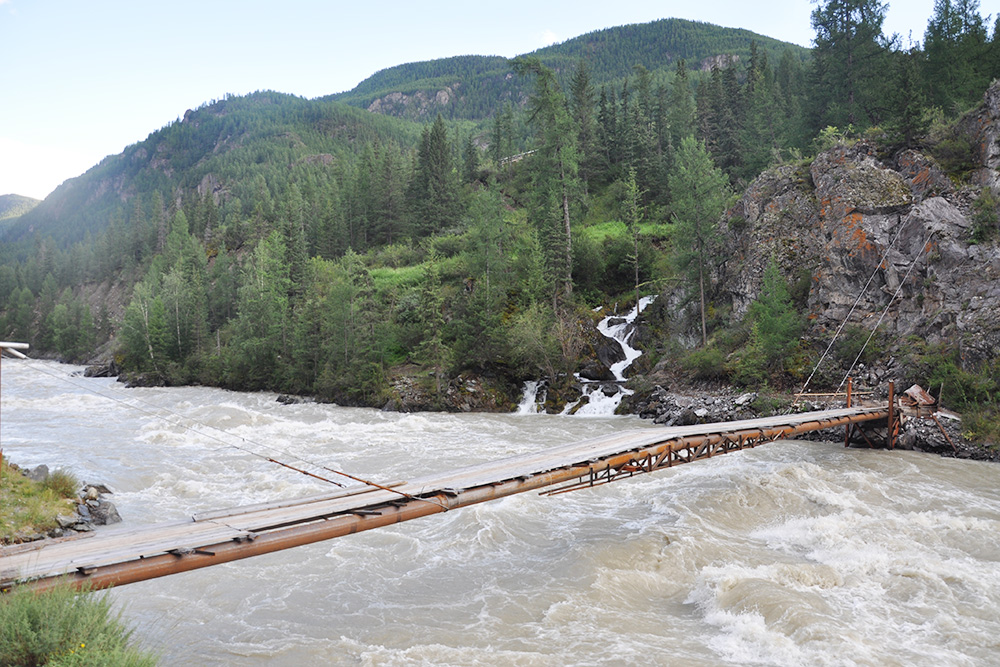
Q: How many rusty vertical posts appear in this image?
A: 2